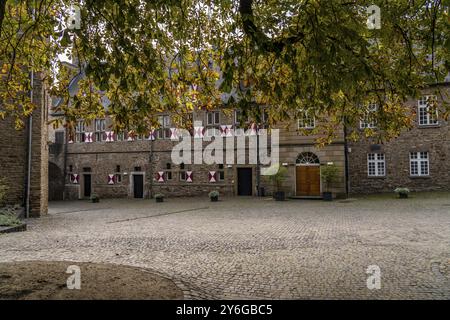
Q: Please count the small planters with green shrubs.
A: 4